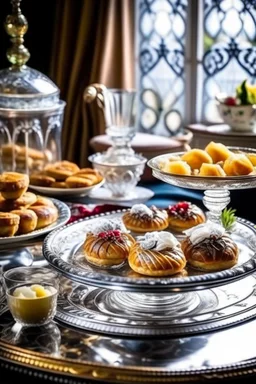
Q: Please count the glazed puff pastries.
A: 5